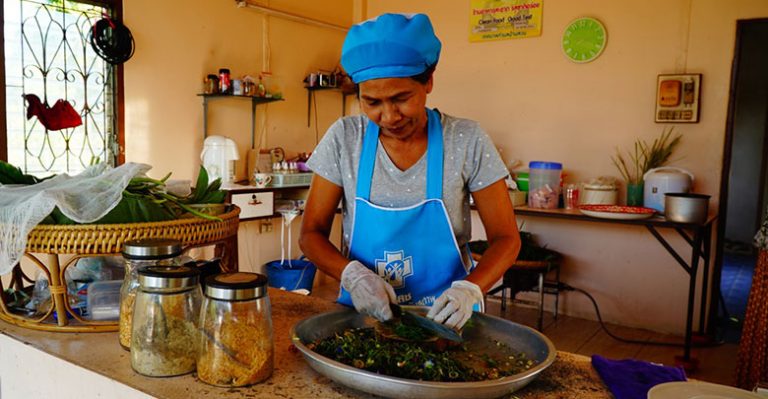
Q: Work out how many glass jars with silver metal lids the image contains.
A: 3